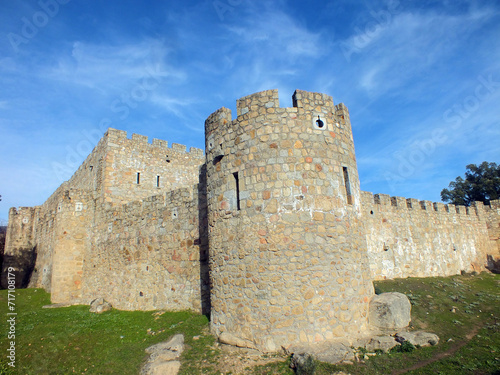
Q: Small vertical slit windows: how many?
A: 4